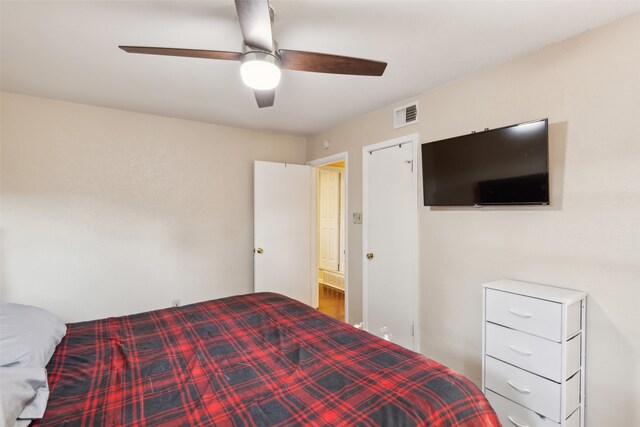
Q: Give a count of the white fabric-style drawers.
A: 4